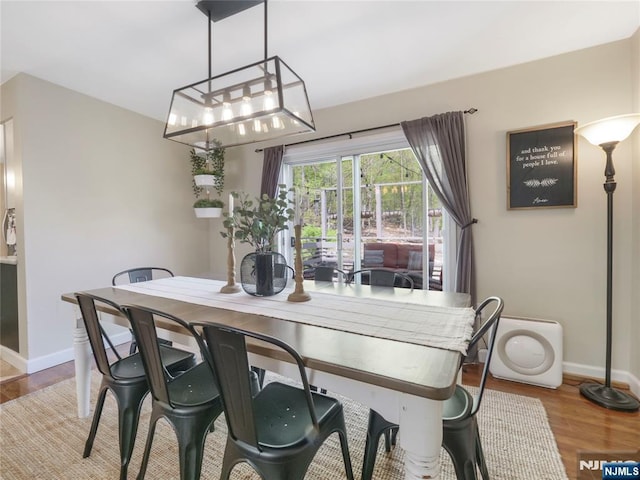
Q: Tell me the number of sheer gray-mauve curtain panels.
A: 2